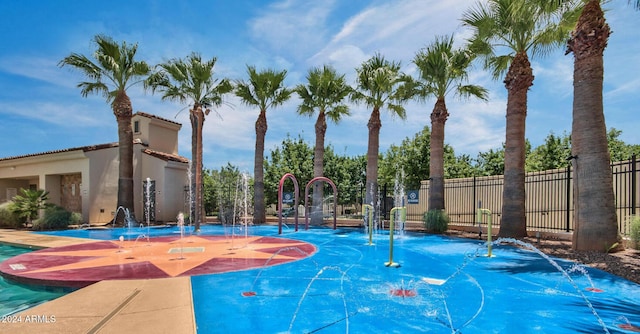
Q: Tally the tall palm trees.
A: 8